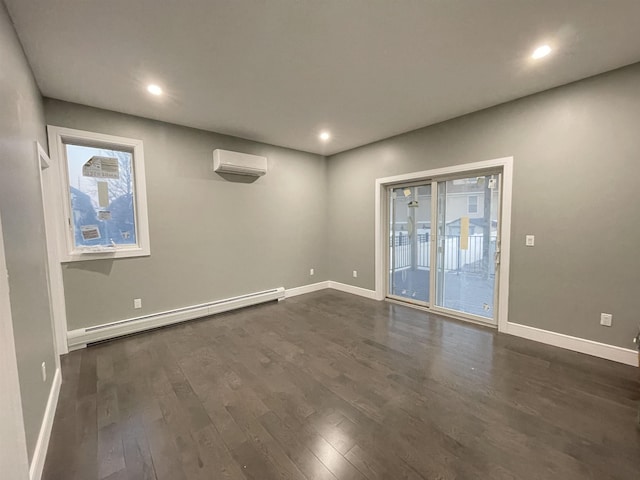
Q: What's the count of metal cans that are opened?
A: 0